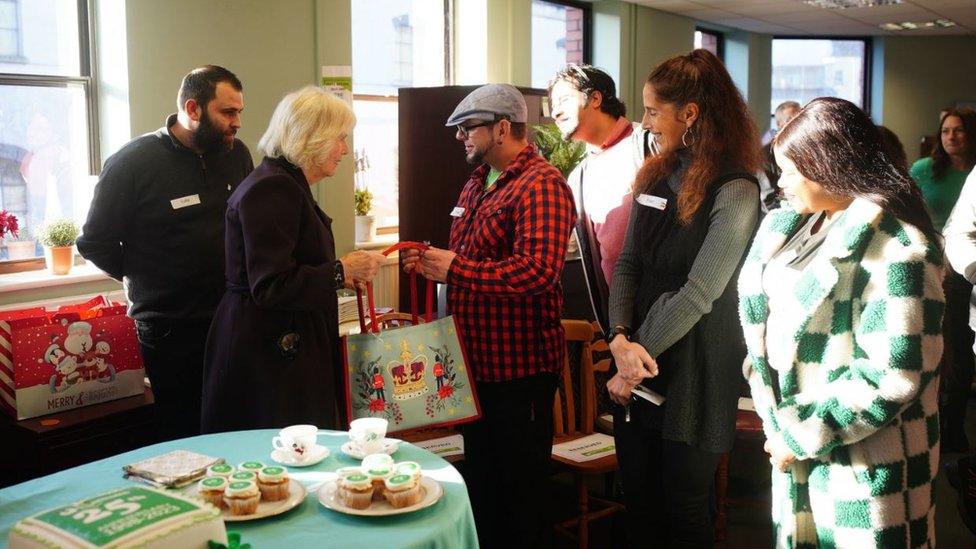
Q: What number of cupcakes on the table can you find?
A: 12